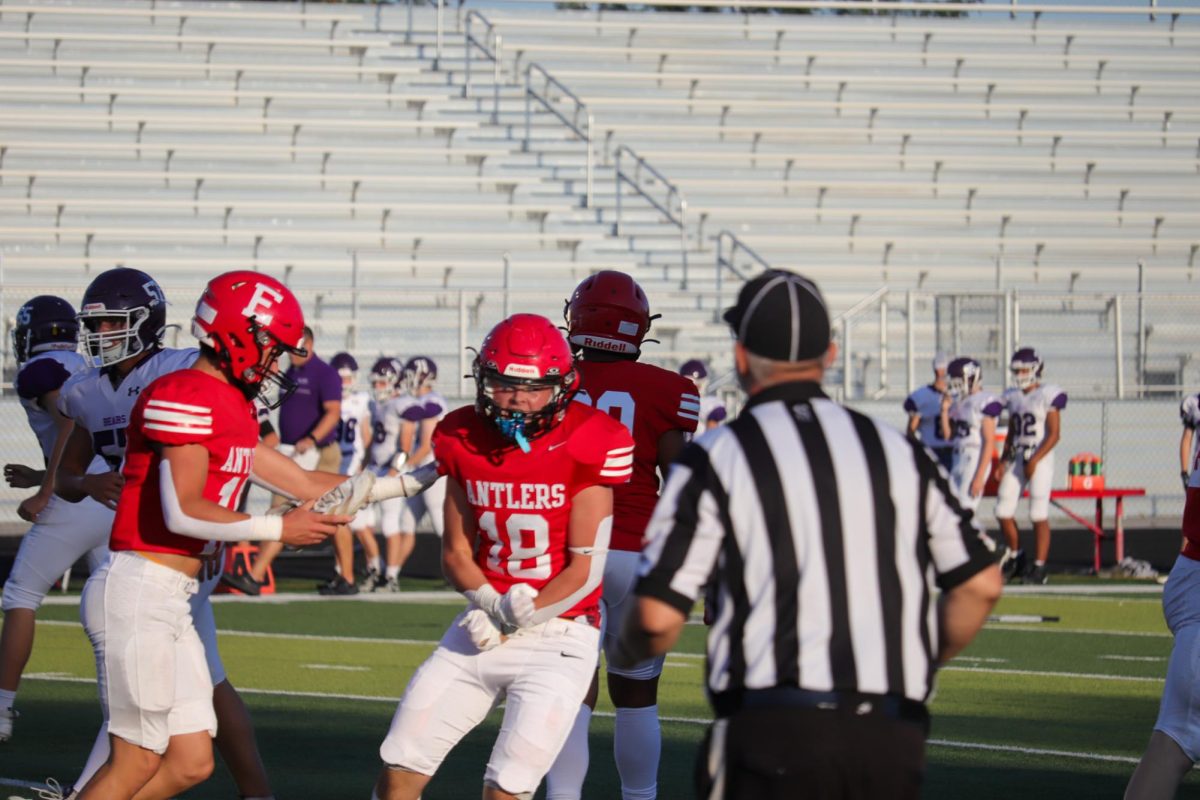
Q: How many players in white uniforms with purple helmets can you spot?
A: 8